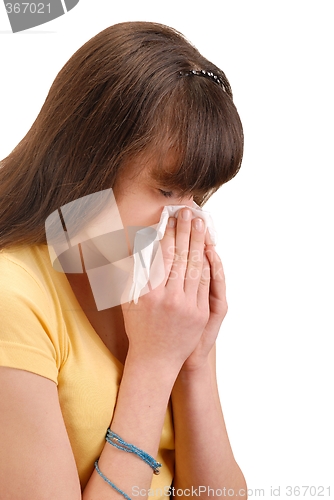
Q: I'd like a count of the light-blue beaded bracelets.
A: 2